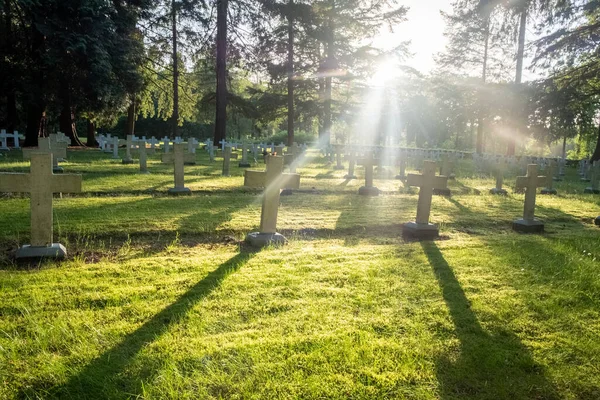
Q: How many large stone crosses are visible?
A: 4